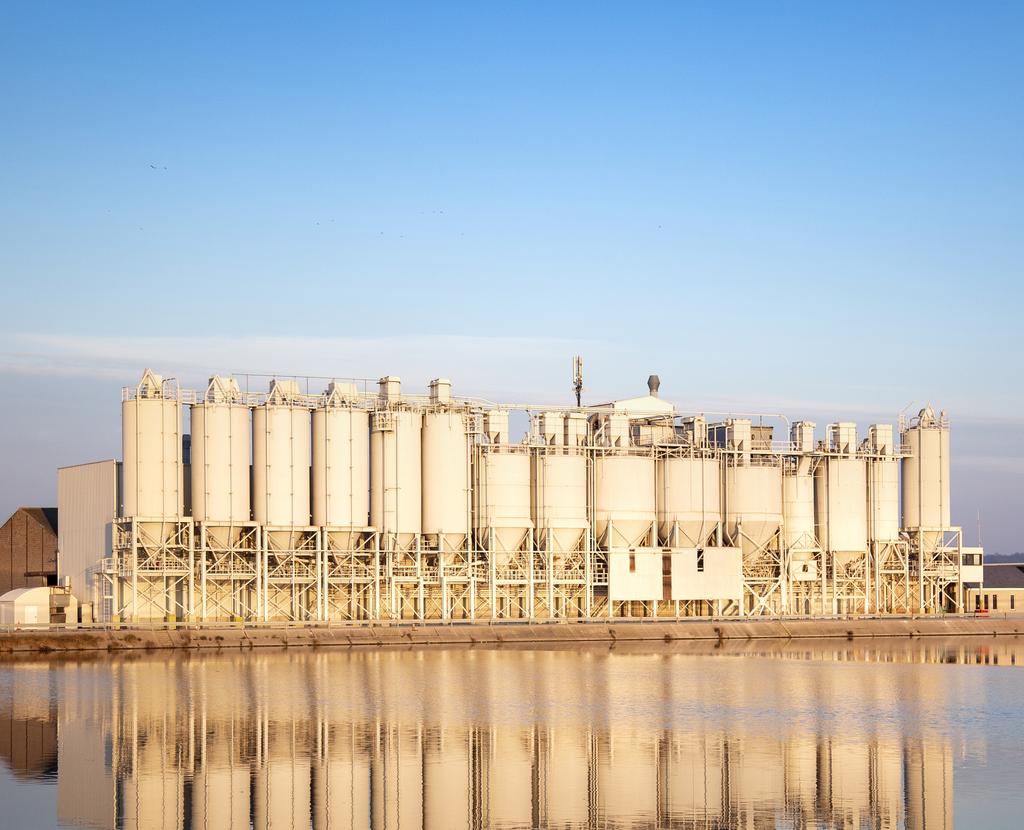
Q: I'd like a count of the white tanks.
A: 15